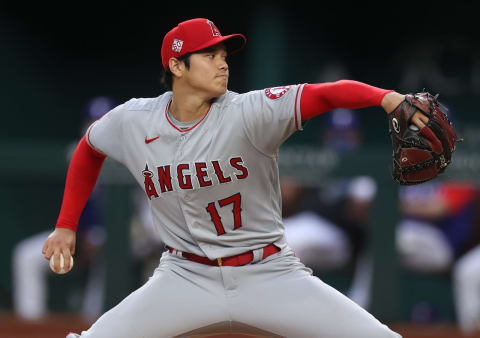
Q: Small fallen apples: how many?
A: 0